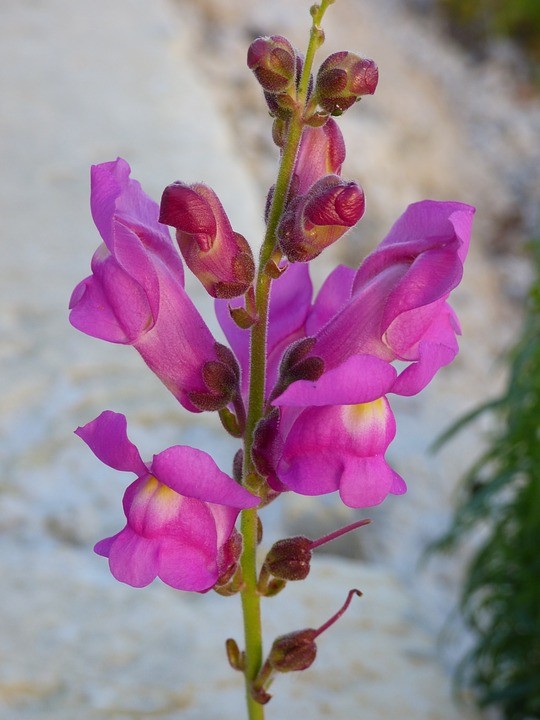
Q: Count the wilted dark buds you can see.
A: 2